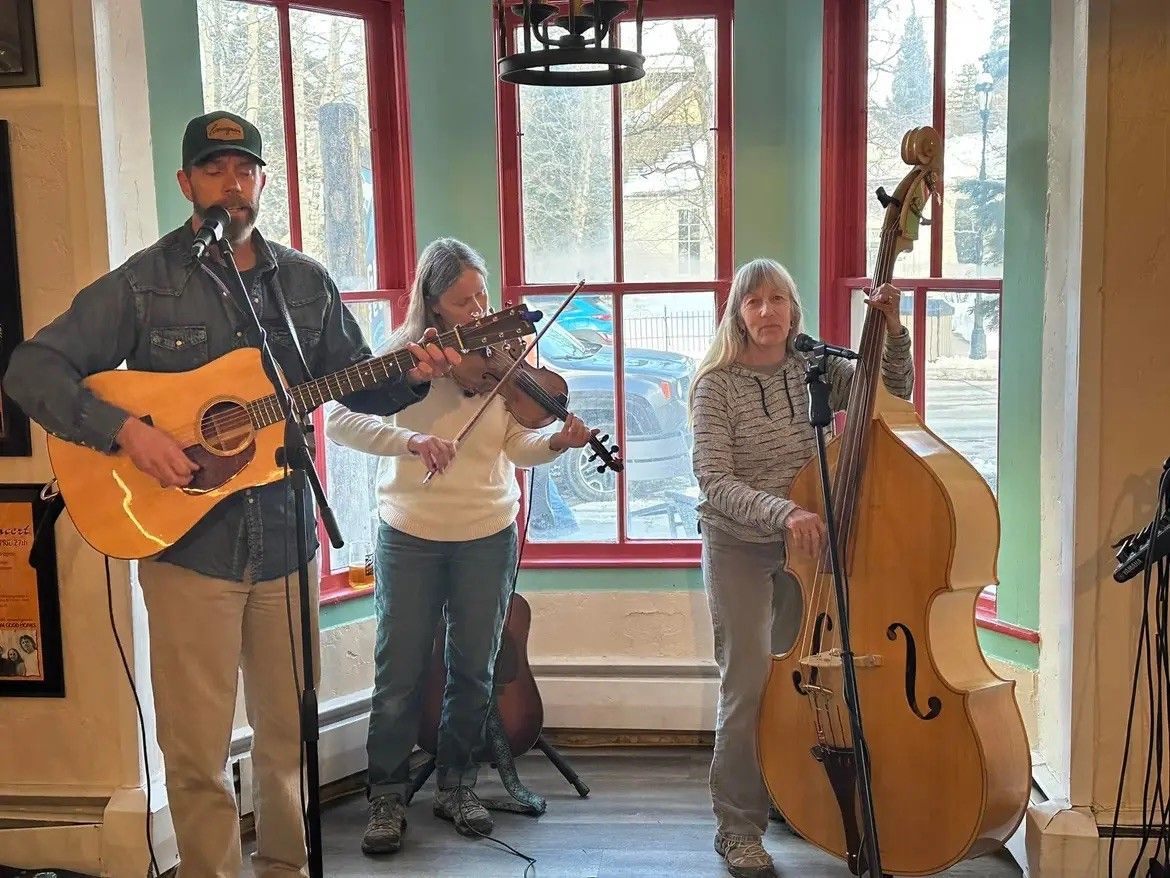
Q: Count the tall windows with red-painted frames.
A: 3